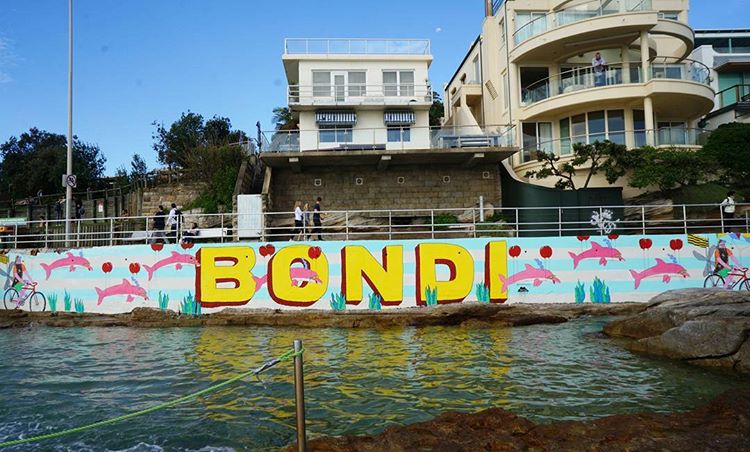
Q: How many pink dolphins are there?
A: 7